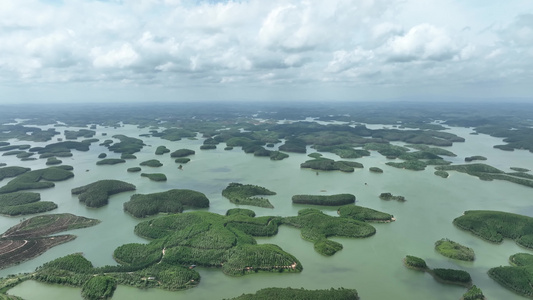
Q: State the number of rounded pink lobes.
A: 0